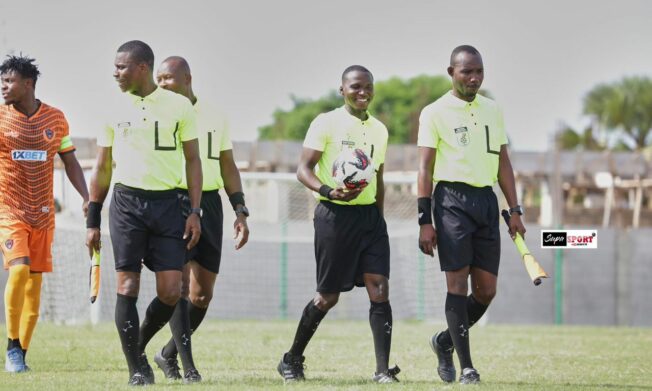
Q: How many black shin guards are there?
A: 8